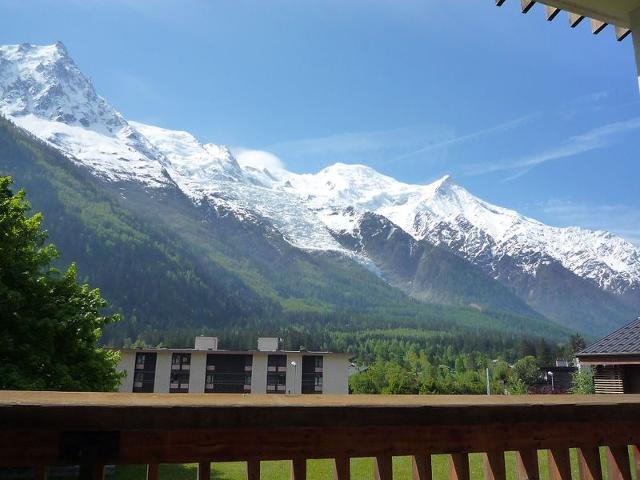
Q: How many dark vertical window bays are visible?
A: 5